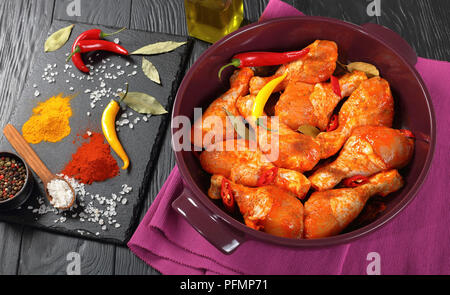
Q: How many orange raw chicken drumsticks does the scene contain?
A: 9